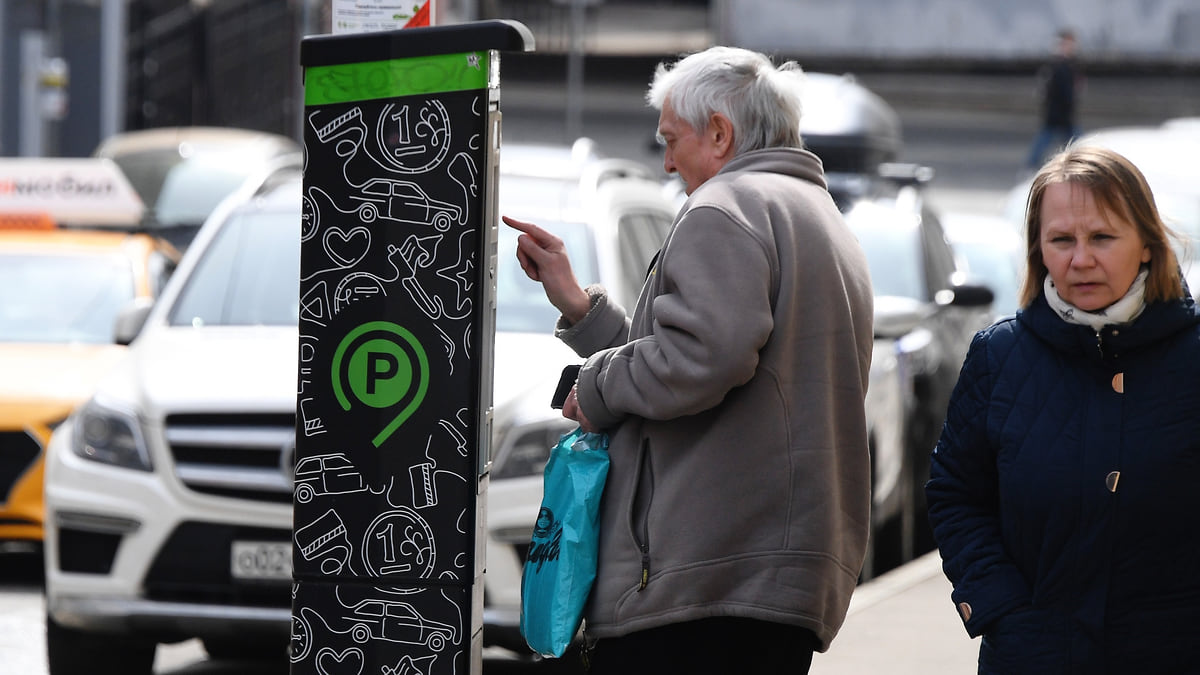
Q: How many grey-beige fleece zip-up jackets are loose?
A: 1